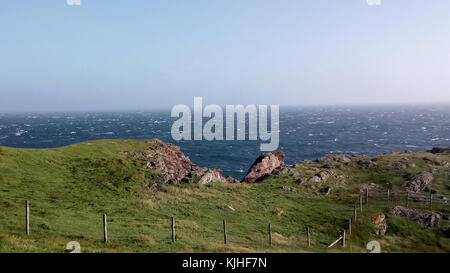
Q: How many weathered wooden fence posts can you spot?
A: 14